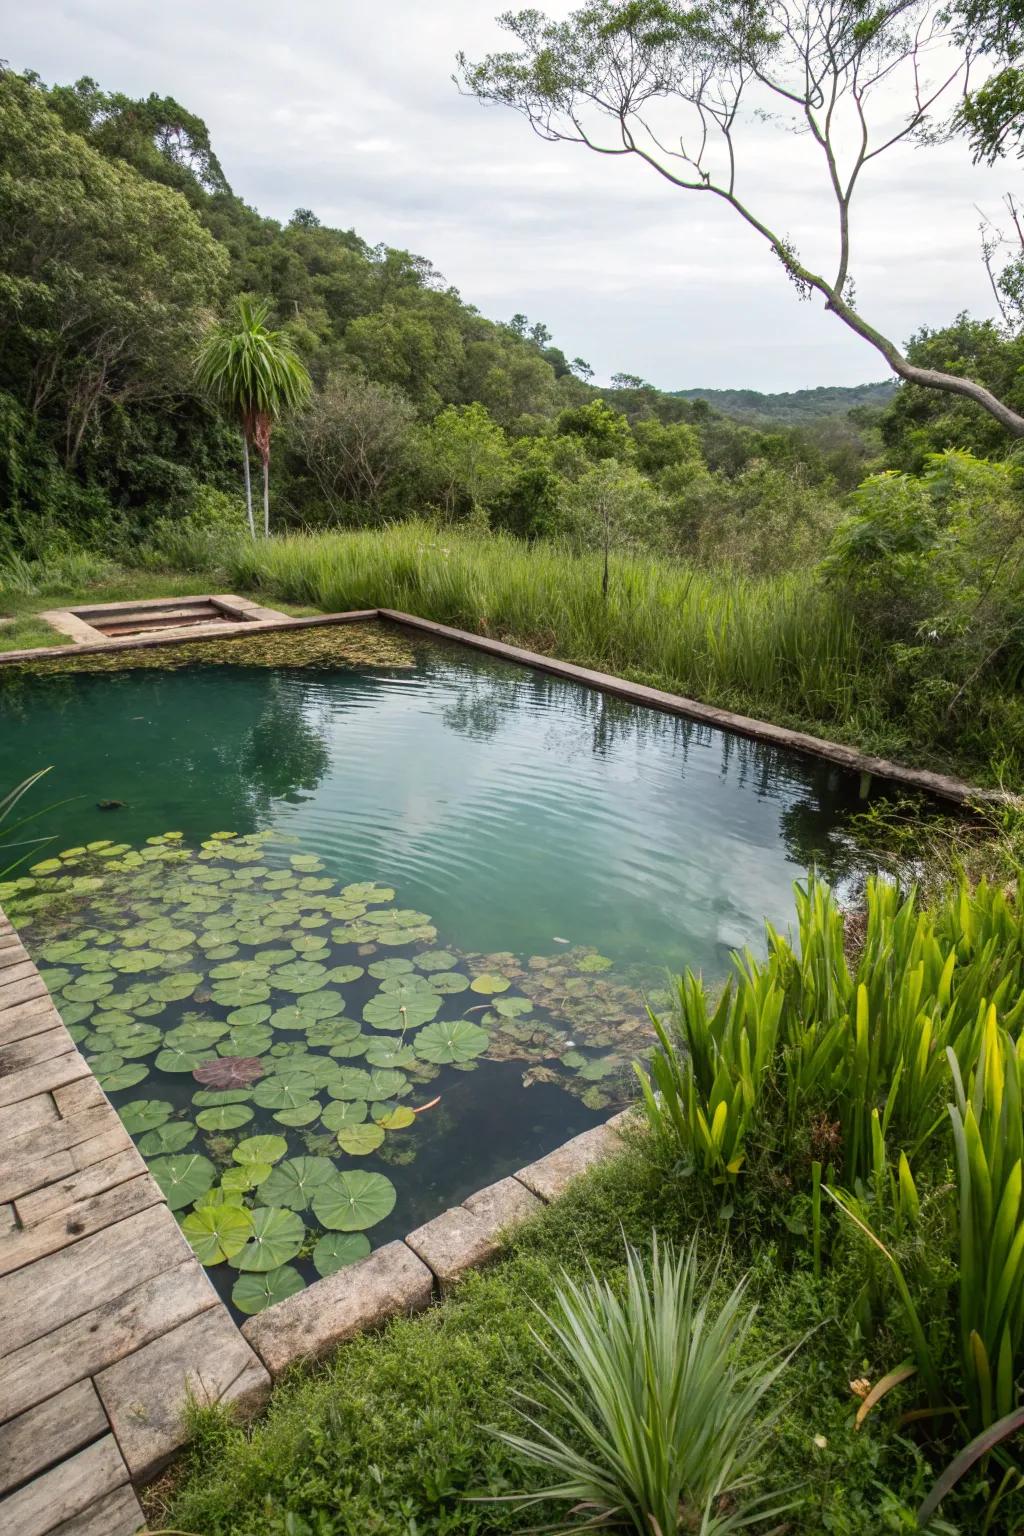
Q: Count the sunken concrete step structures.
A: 1